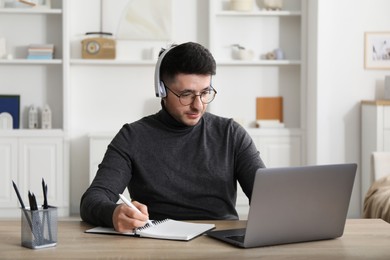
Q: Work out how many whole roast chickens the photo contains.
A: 0